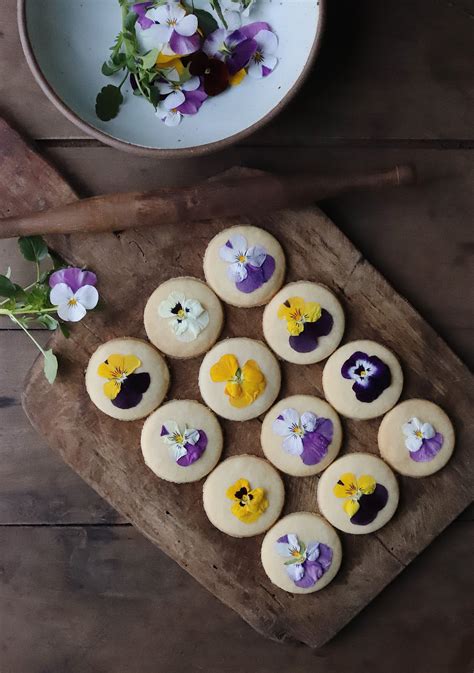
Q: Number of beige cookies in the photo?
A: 12